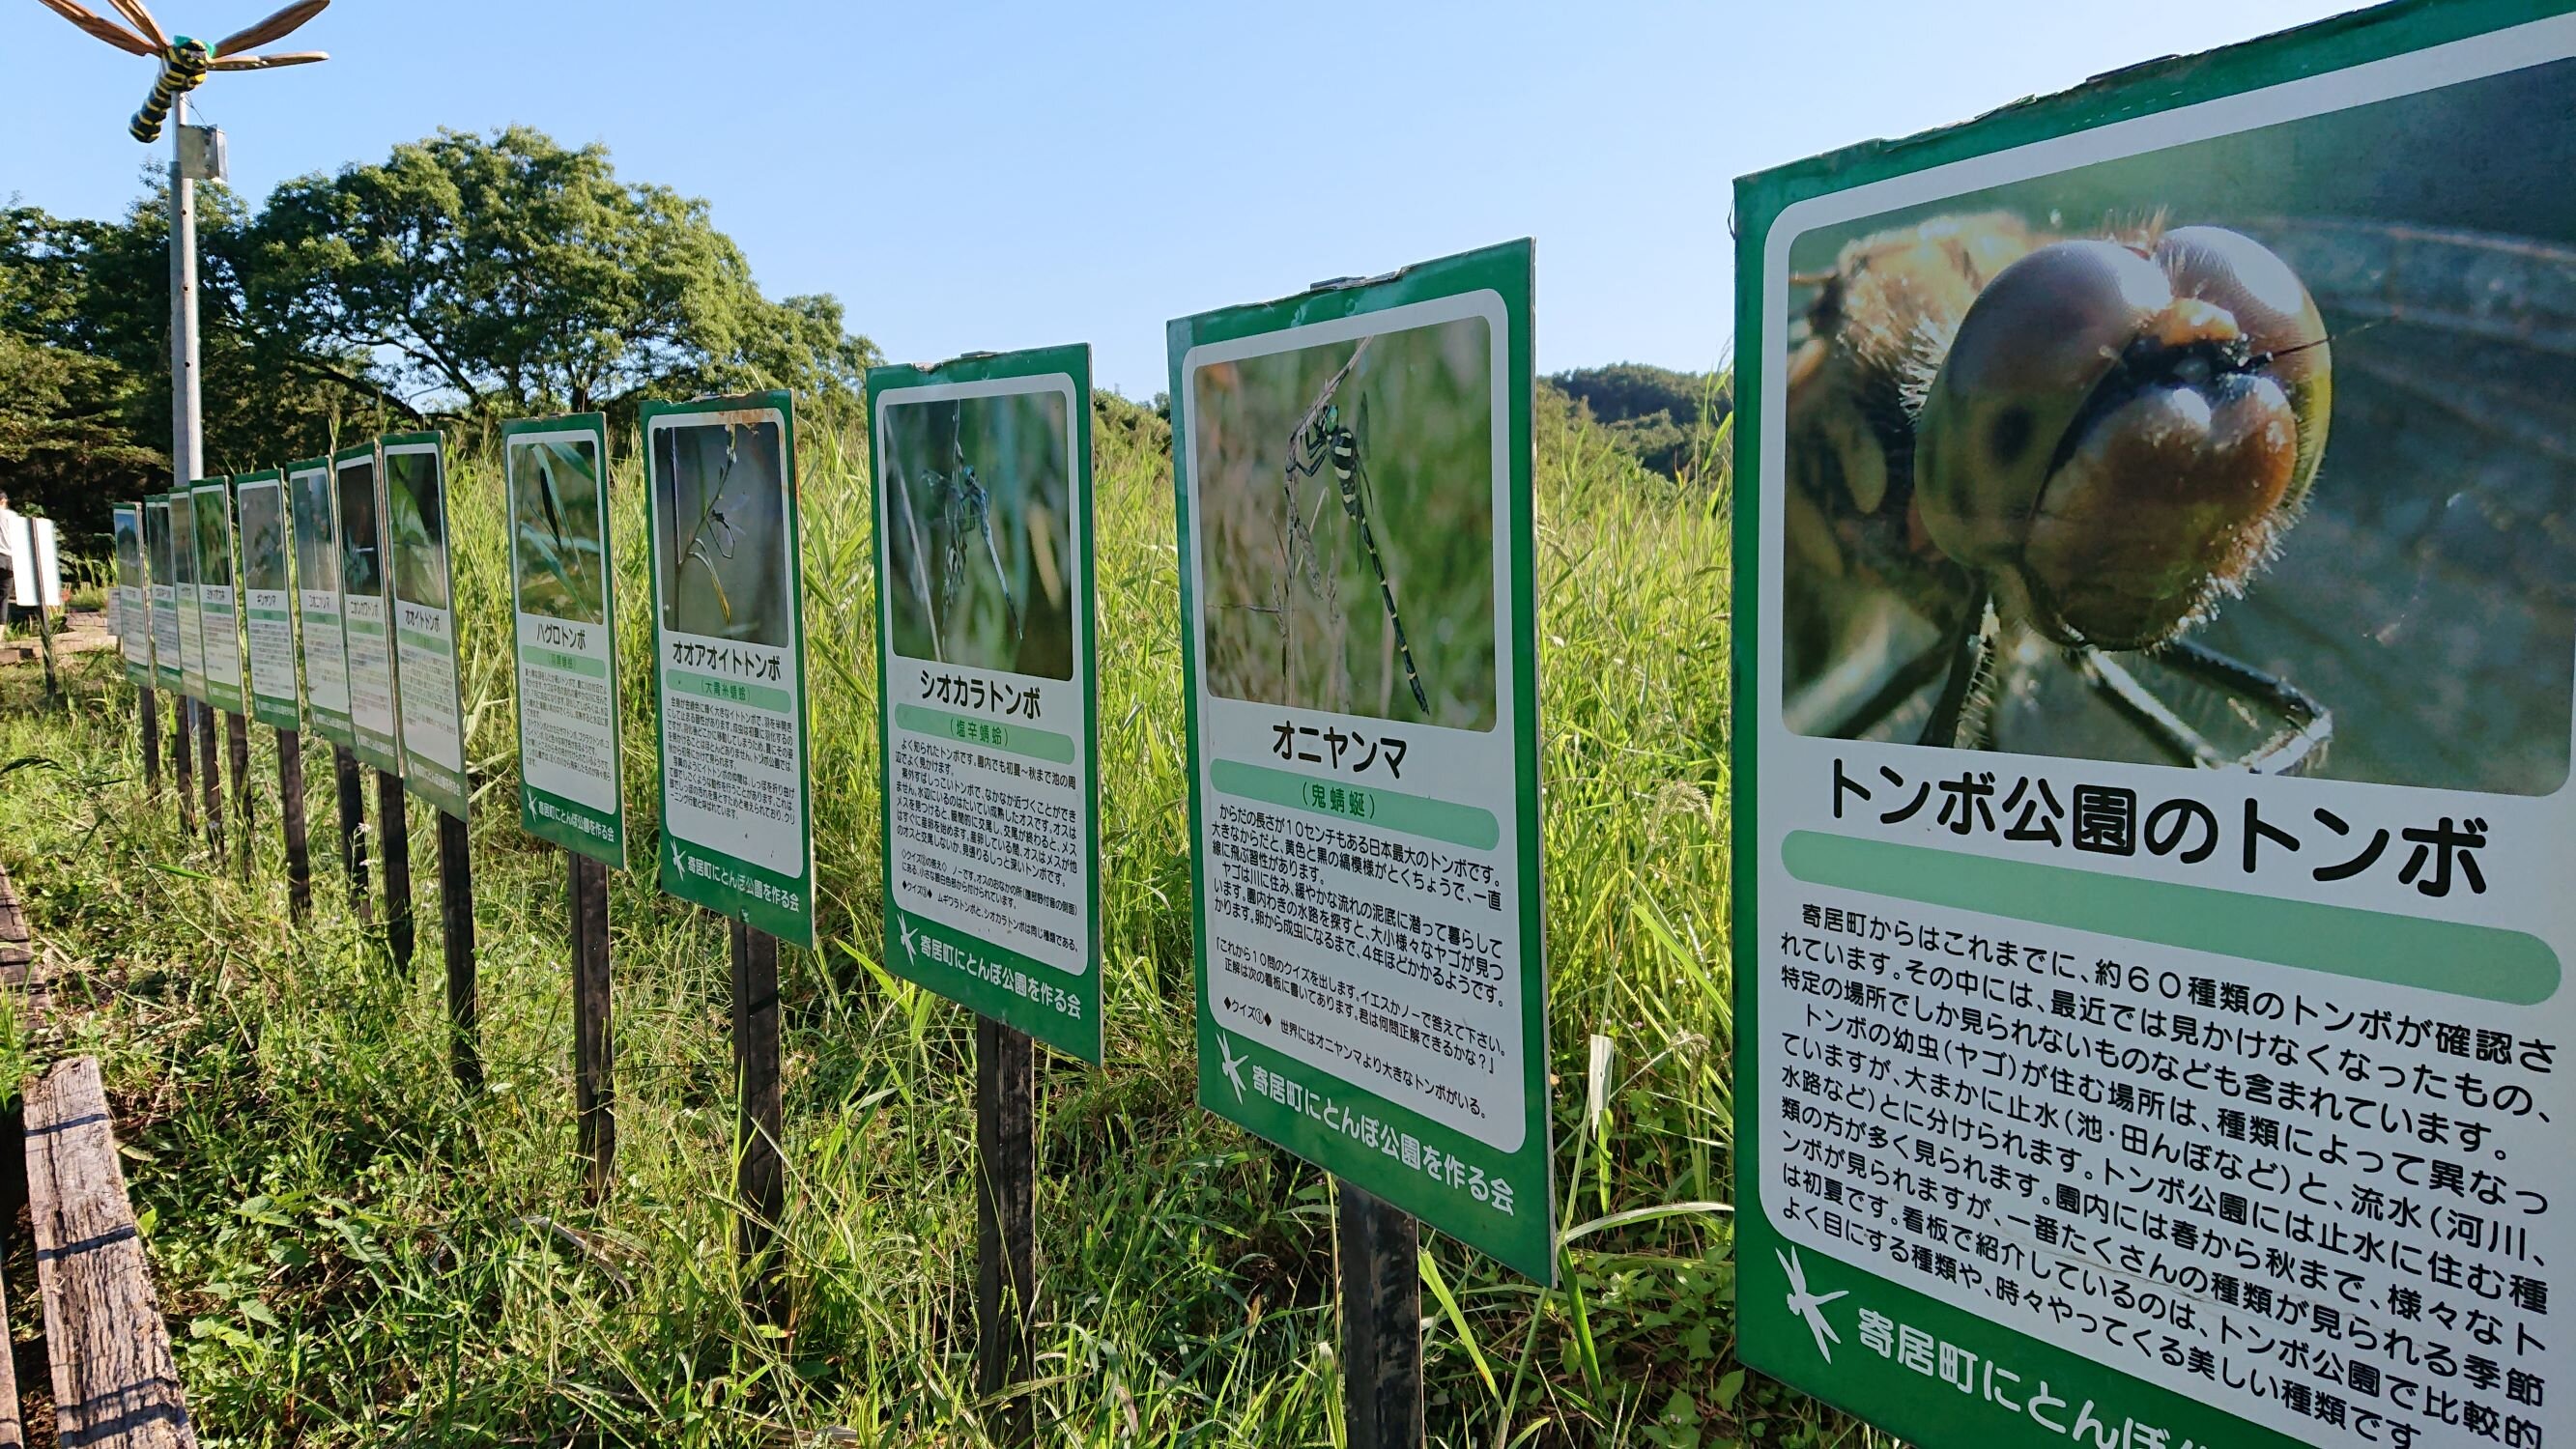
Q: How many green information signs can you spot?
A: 13